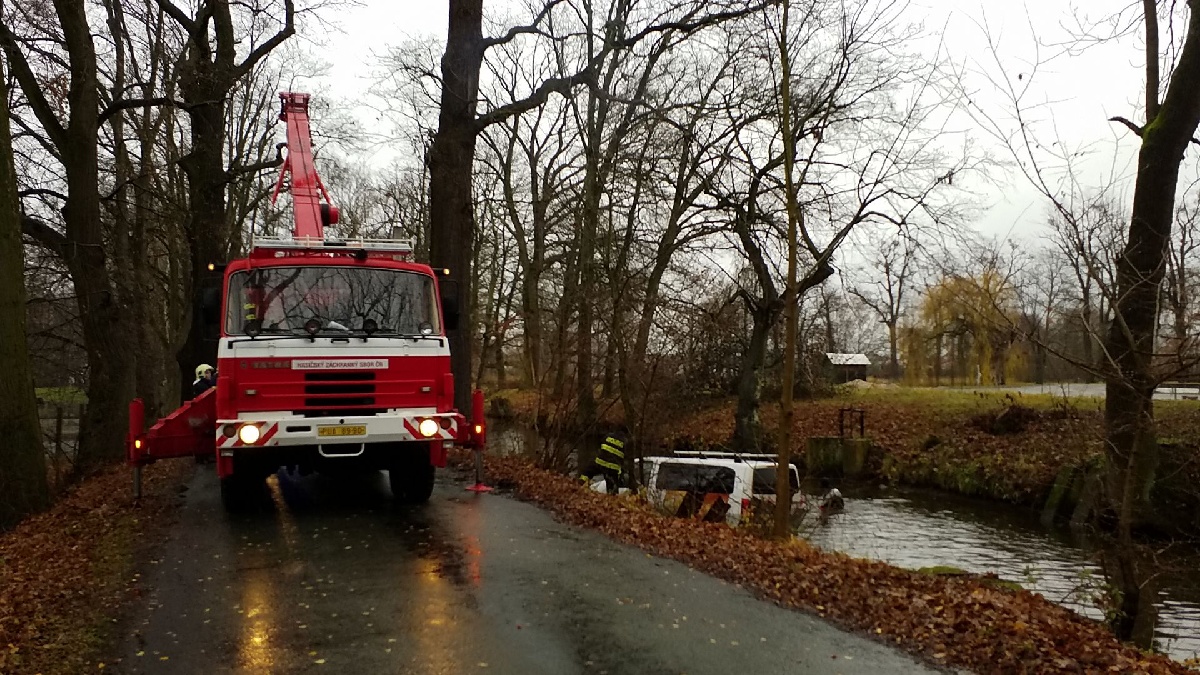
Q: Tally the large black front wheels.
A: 2